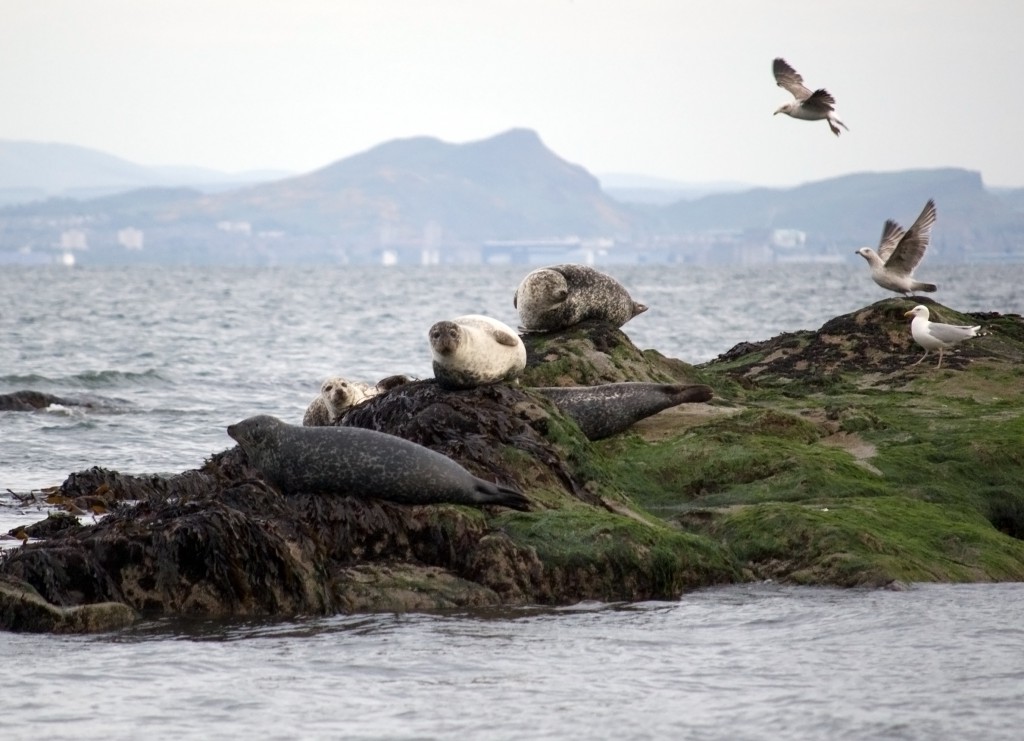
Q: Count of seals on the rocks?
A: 5